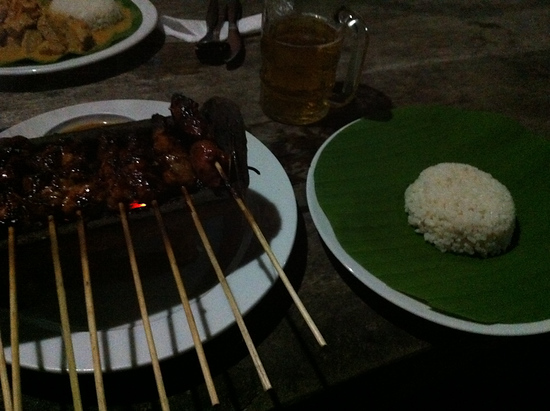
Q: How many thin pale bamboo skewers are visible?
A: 8